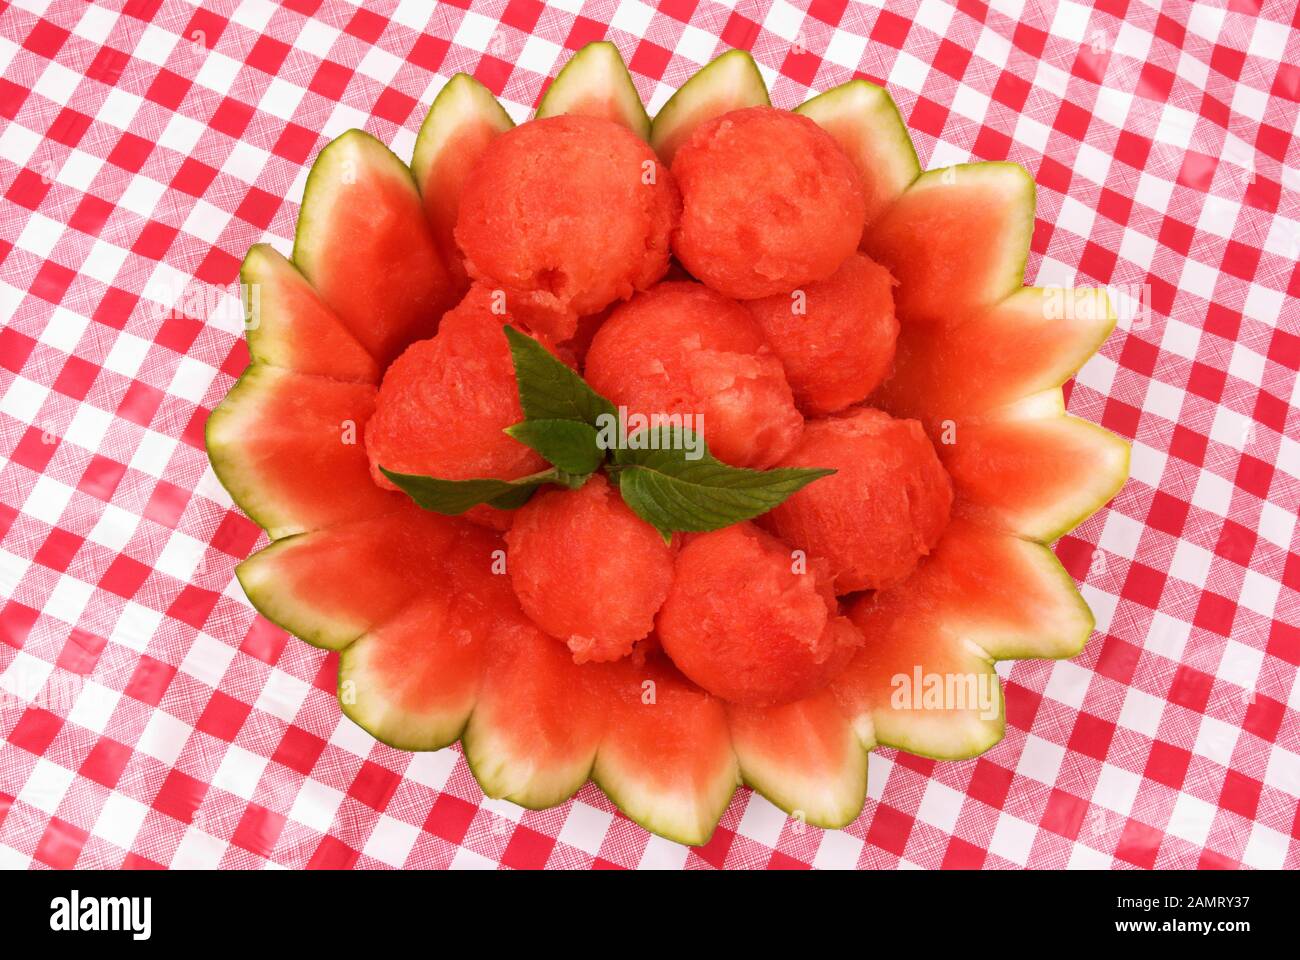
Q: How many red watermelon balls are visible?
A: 8